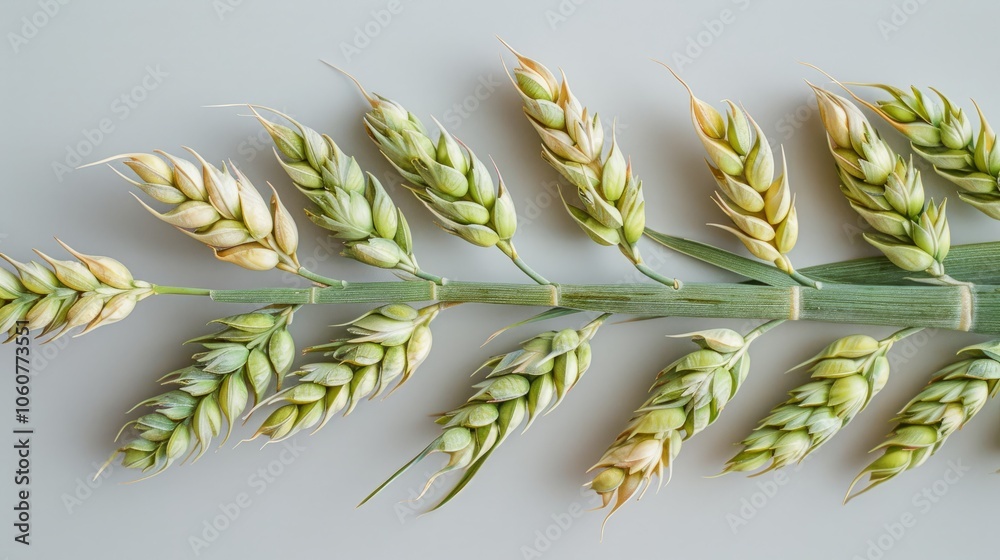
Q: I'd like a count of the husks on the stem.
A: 14